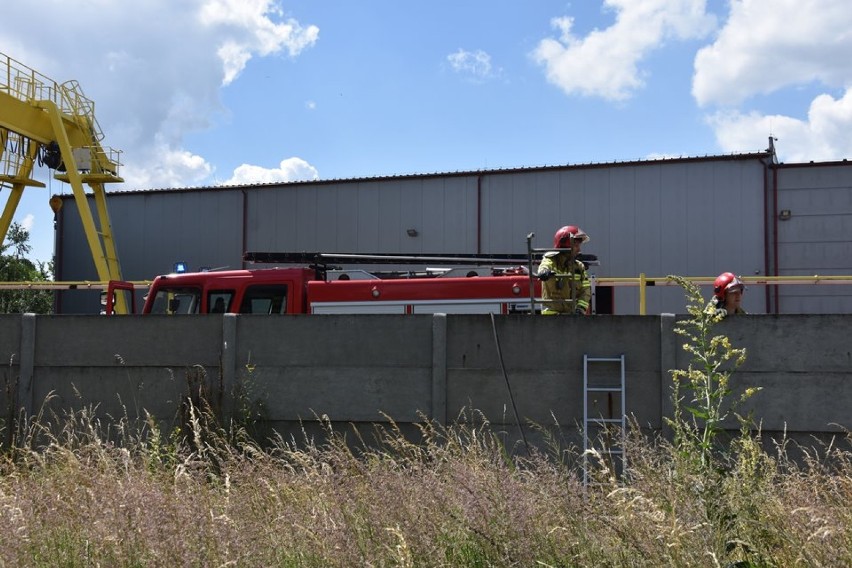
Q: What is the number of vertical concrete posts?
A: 4